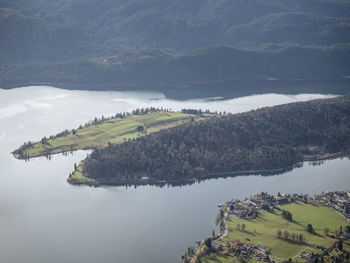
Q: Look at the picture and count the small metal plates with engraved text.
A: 0